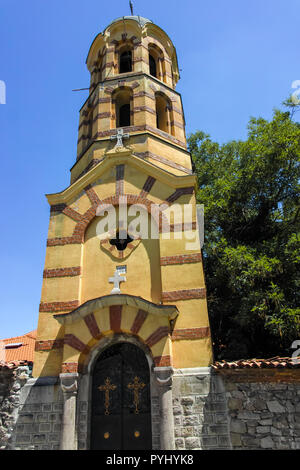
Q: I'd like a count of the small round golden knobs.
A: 2